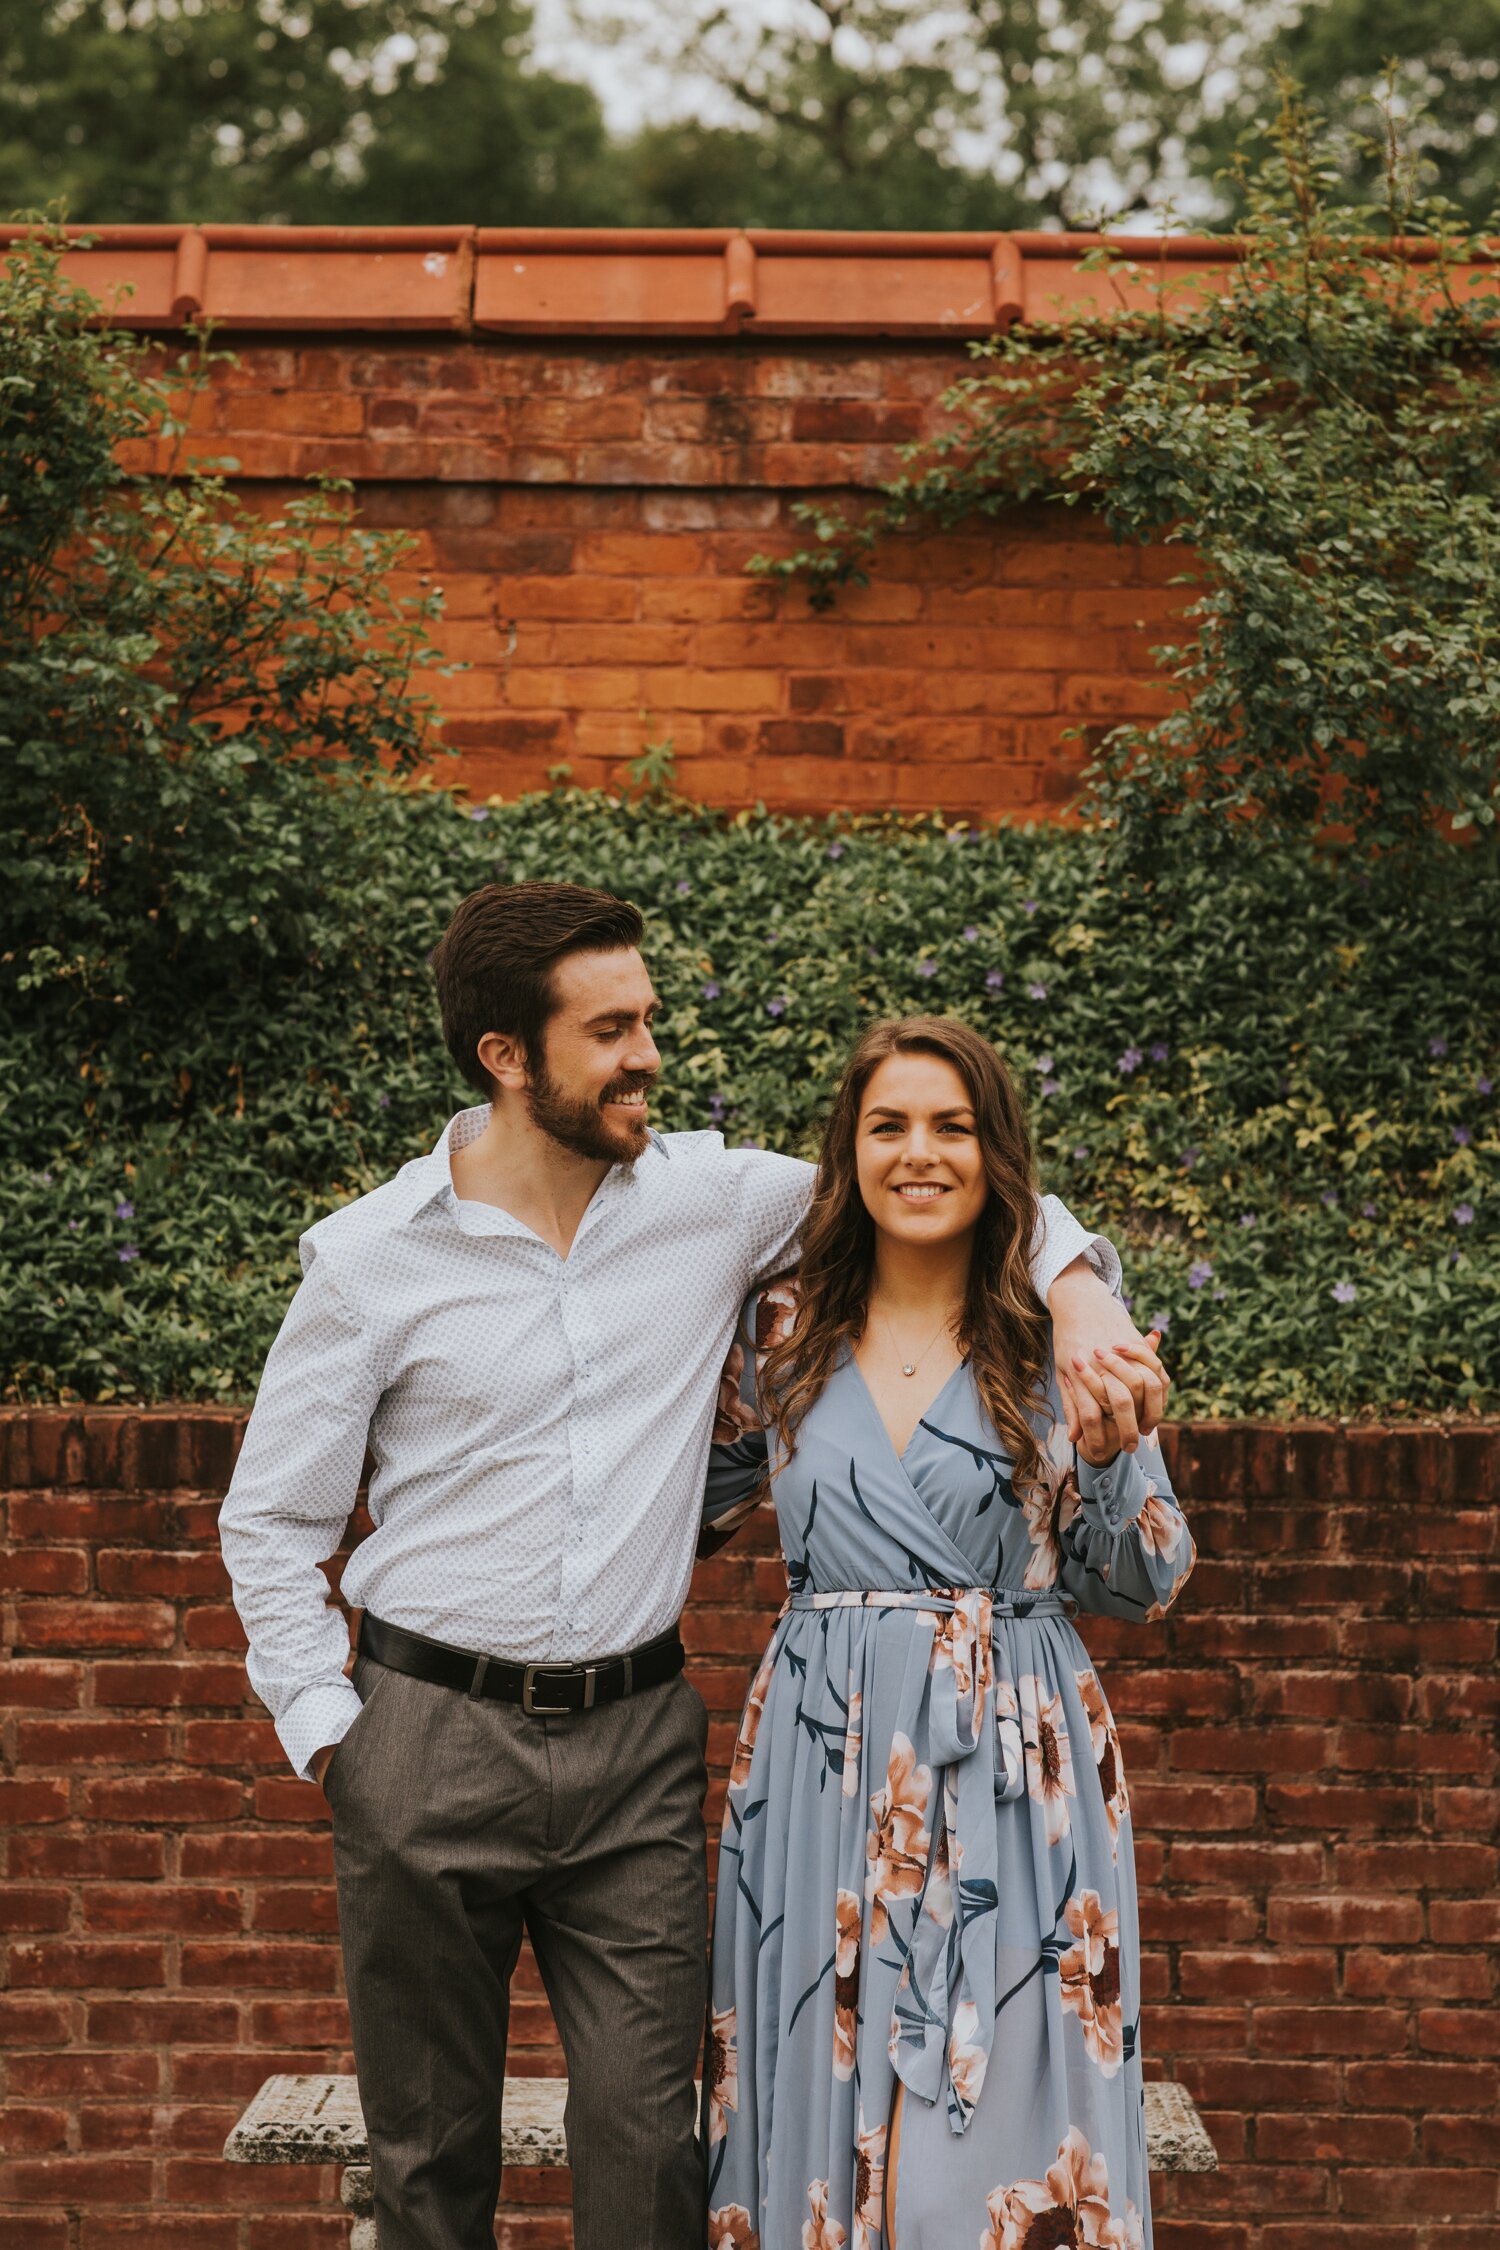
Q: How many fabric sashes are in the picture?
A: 1